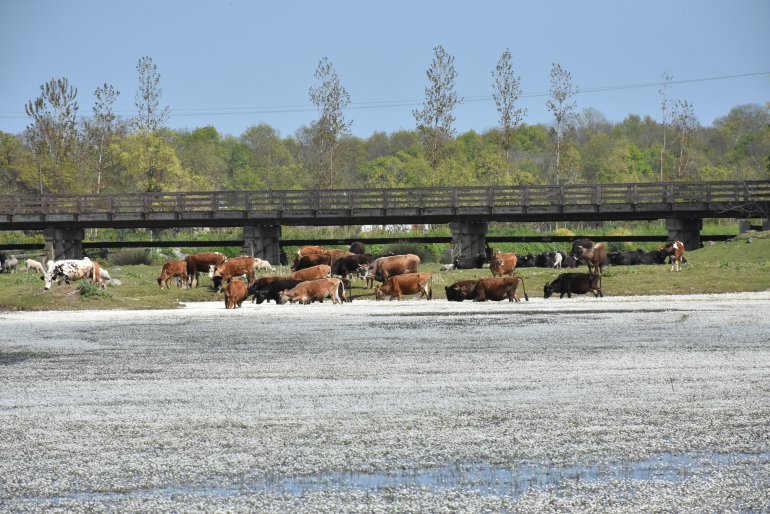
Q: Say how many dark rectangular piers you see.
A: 4